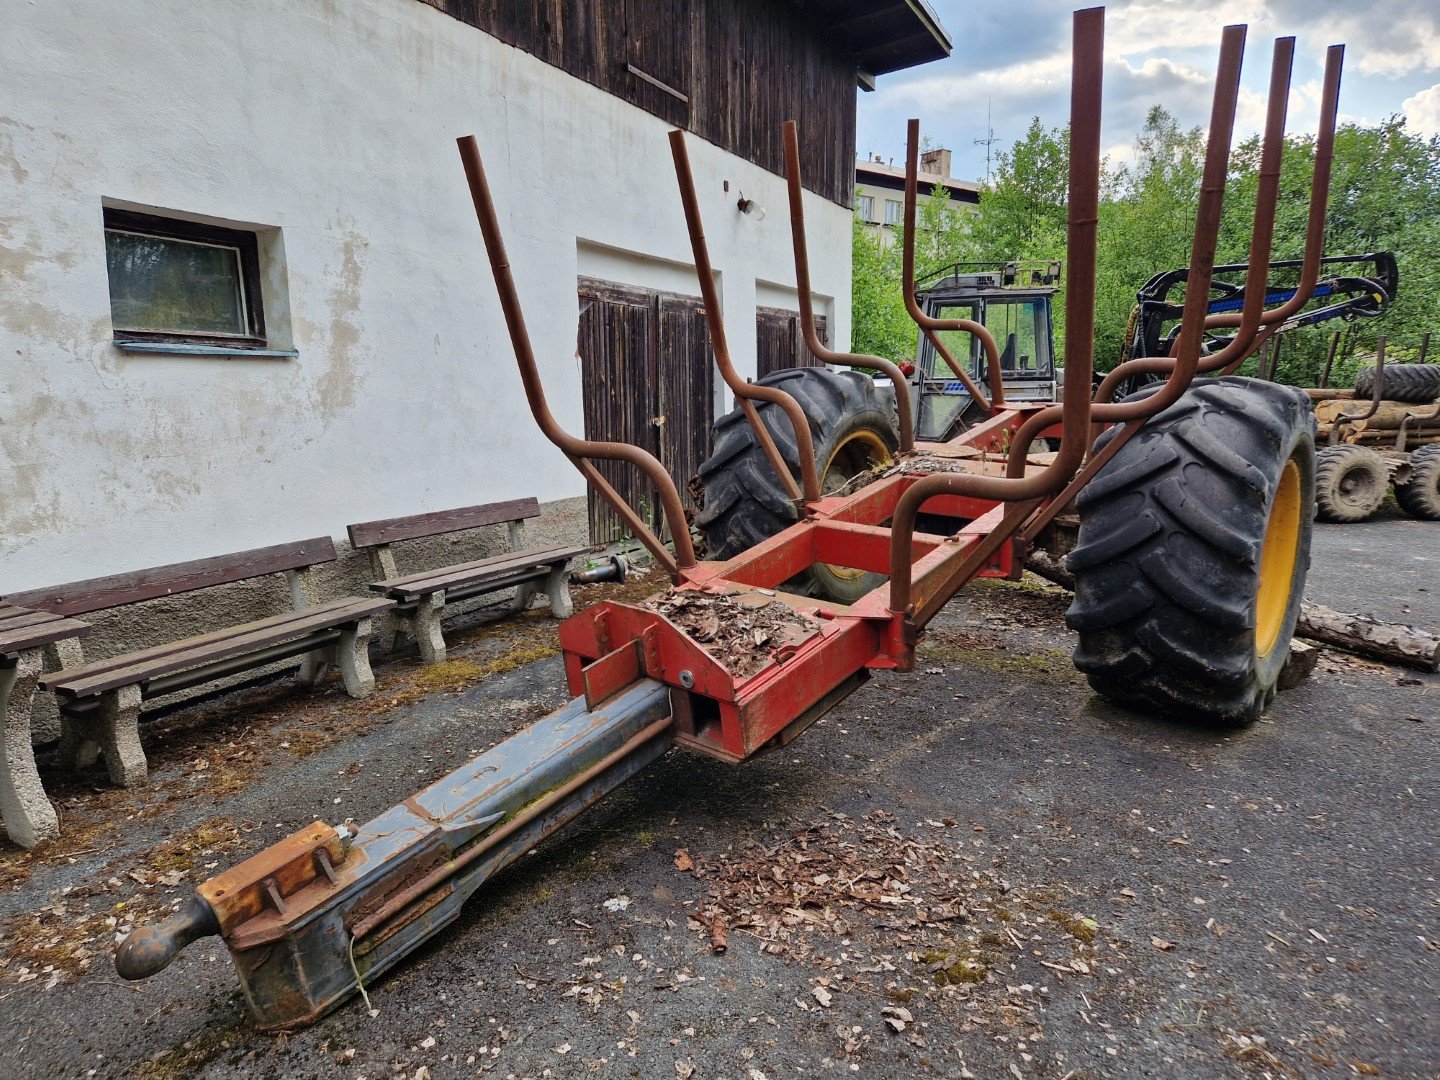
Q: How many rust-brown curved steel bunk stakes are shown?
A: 8